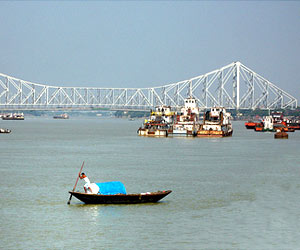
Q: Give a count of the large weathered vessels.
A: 3